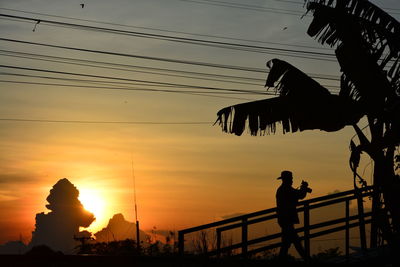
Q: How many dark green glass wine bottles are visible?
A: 0